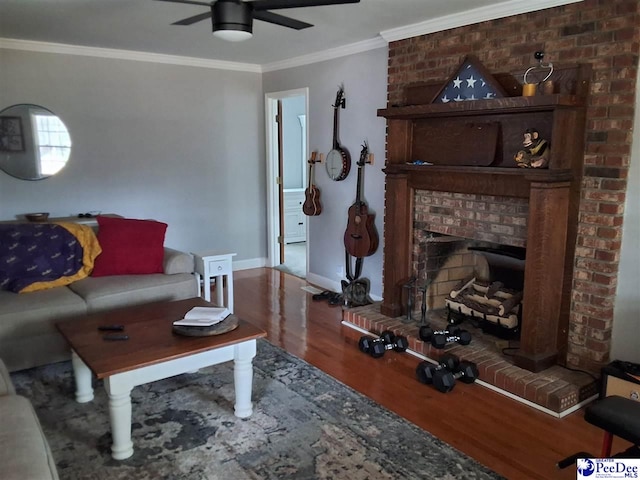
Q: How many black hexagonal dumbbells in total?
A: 6